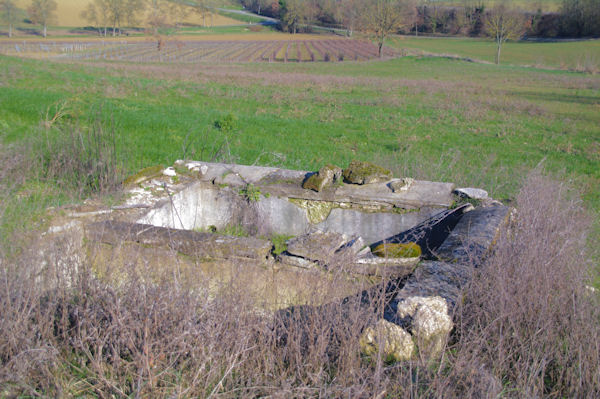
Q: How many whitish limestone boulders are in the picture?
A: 2